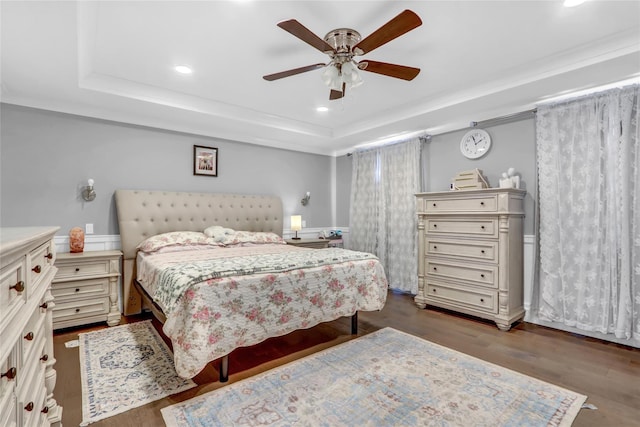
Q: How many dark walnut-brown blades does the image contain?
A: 5